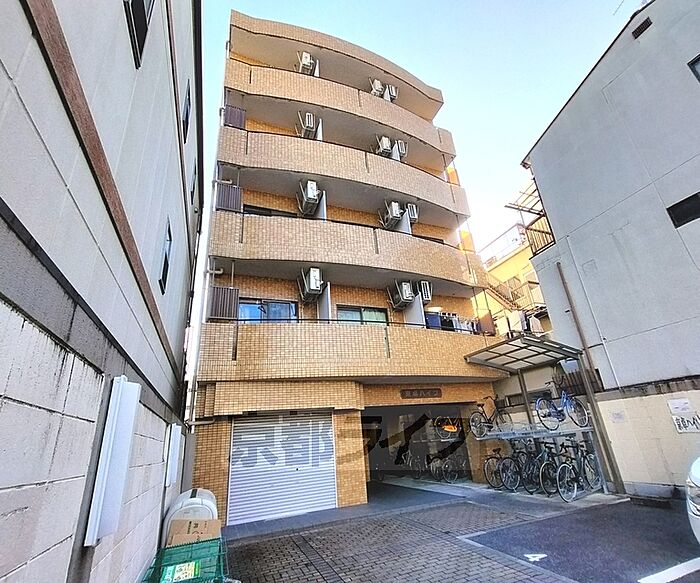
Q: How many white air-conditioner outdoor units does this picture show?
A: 12